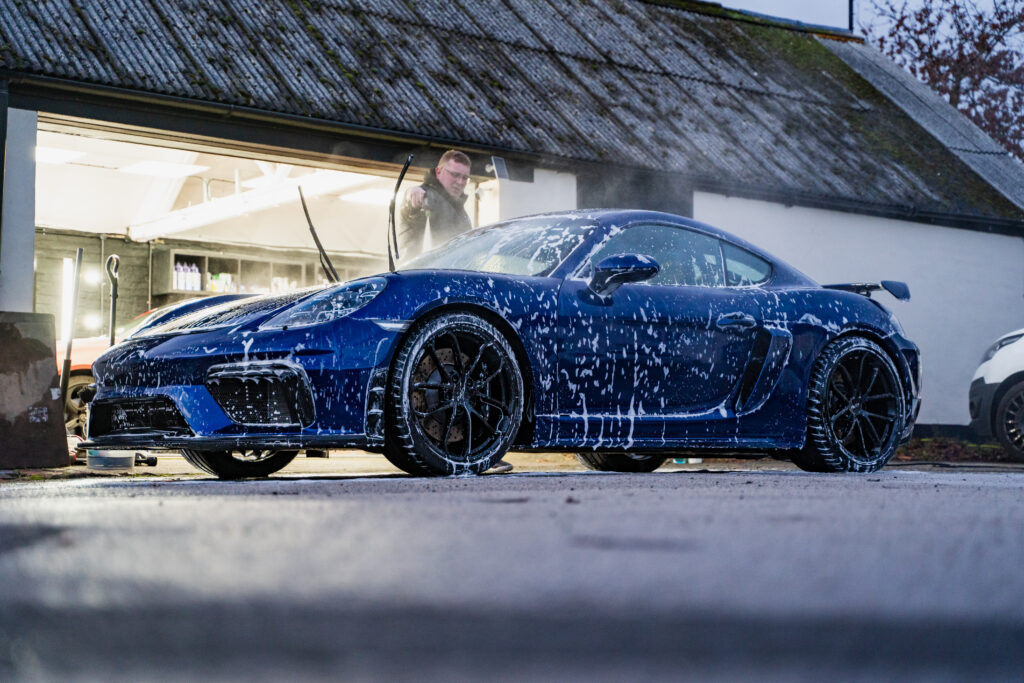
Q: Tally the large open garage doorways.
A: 1